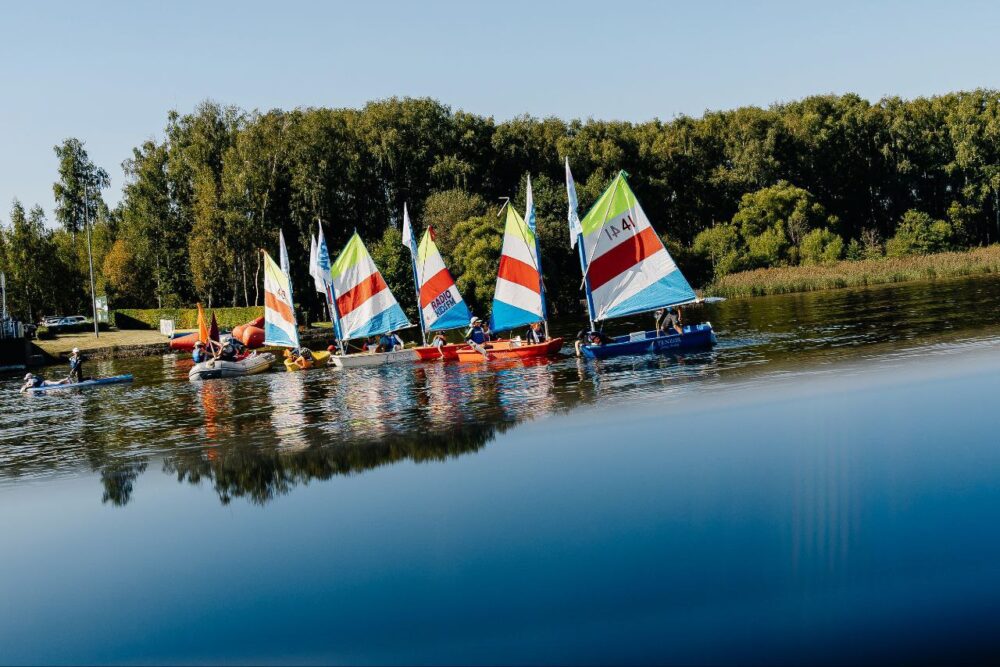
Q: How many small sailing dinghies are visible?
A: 5